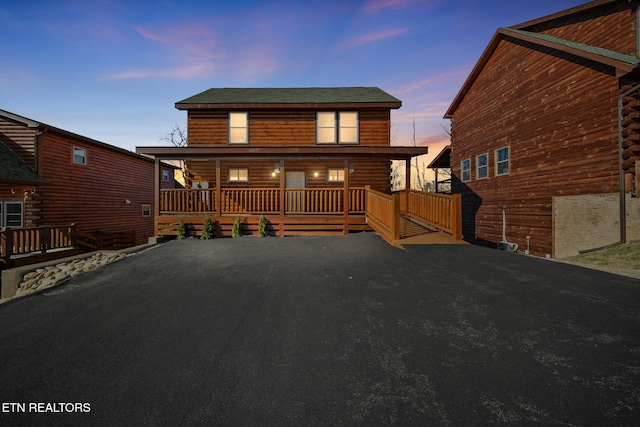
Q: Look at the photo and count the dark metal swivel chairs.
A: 0